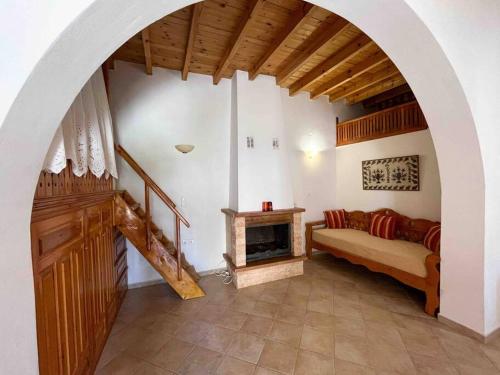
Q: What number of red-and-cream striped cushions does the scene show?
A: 3